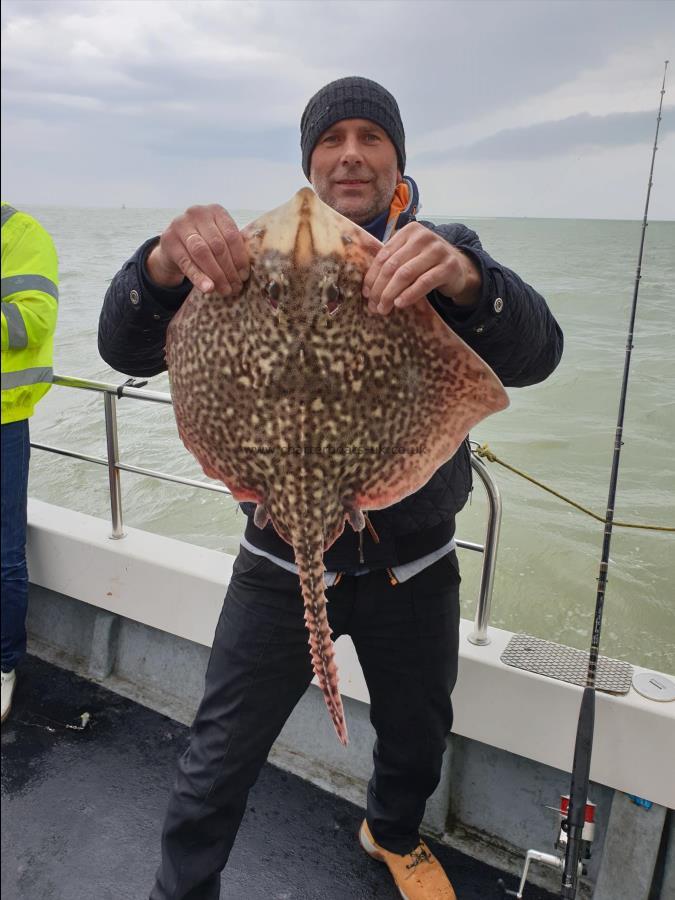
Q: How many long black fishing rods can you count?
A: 1